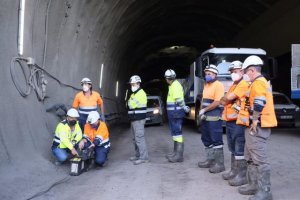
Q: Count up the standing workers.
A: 6